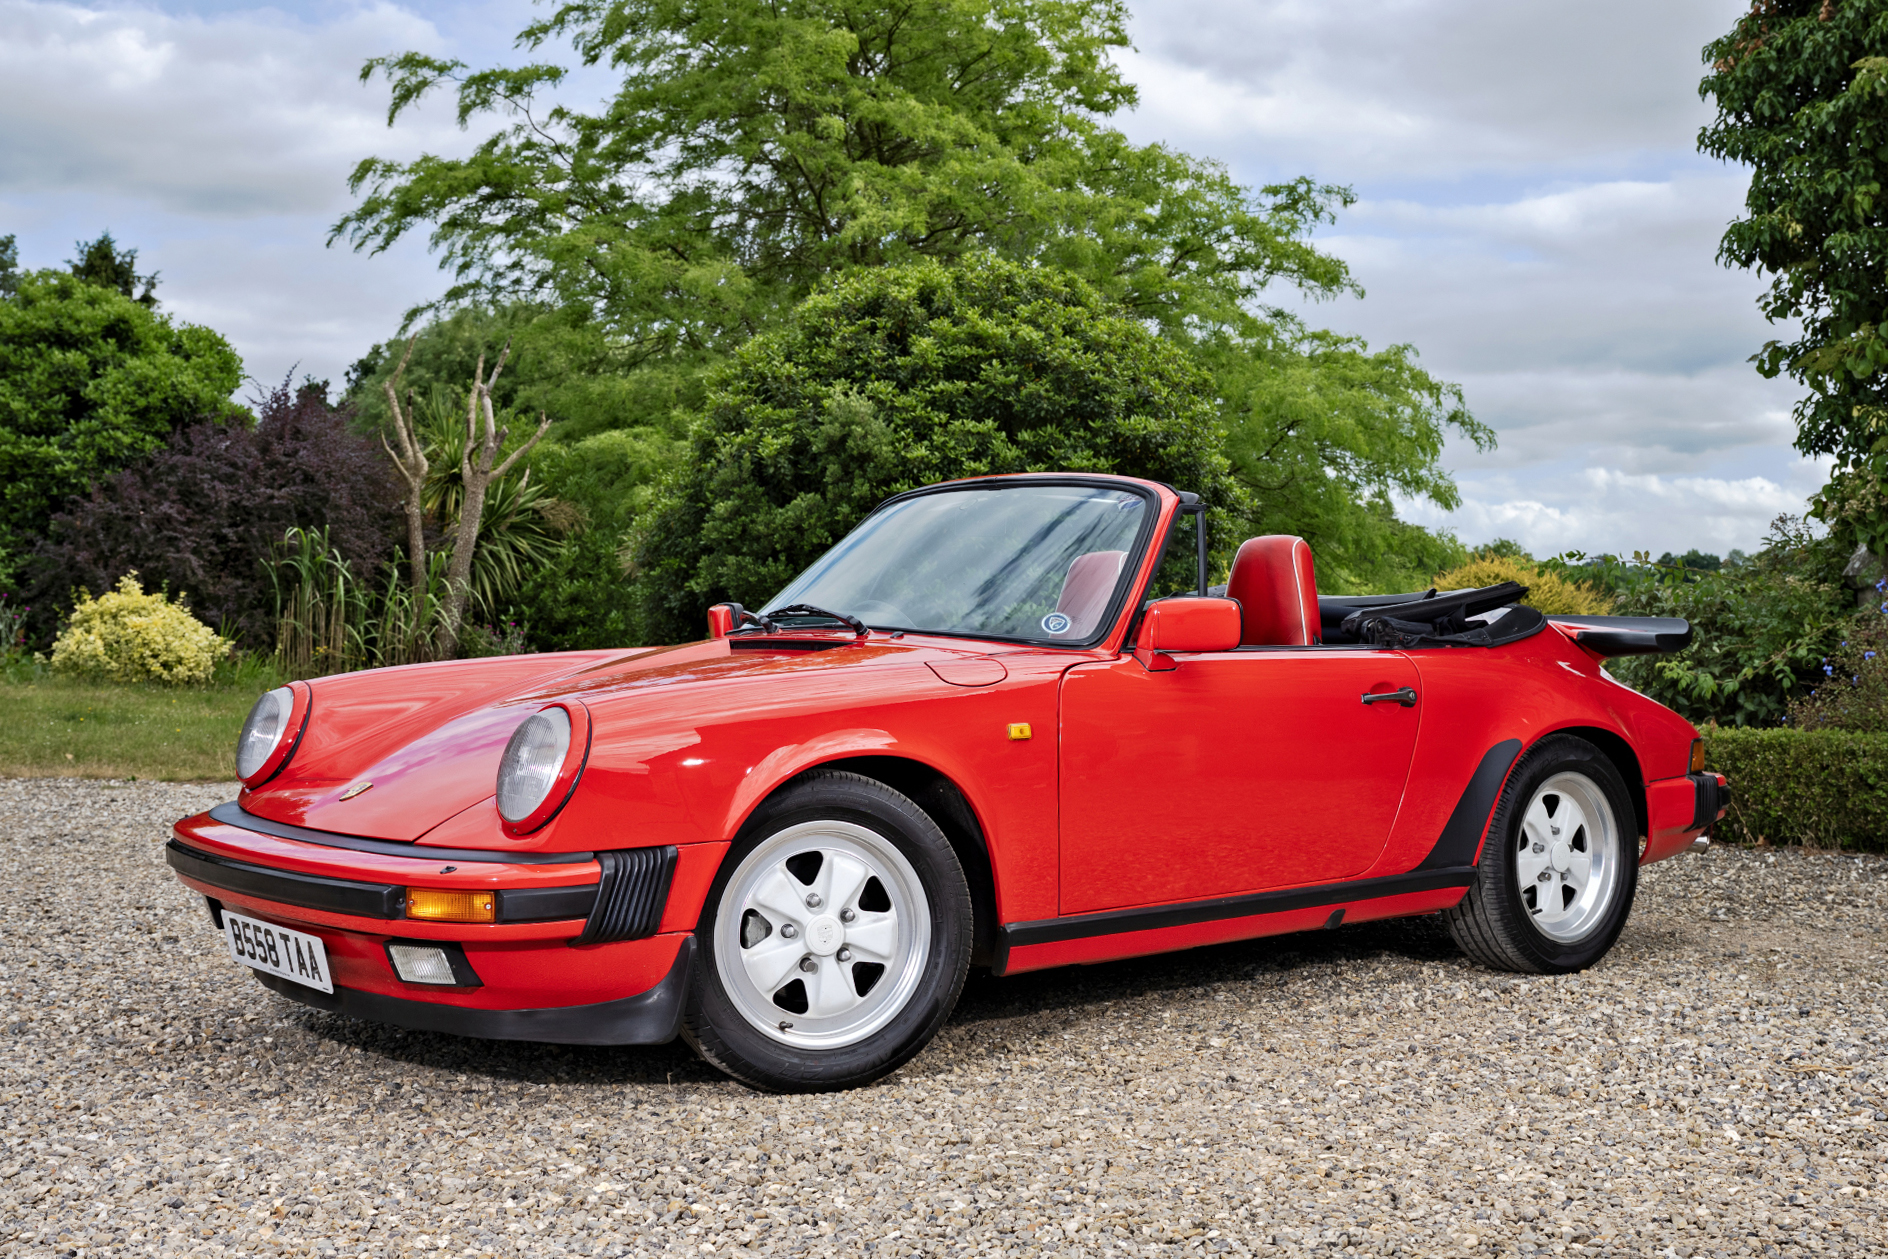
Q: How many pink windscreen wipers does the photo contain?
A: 0